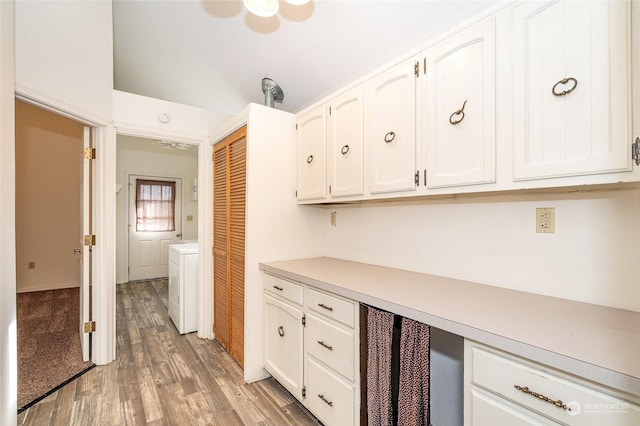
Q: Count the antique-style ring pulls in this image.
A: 6